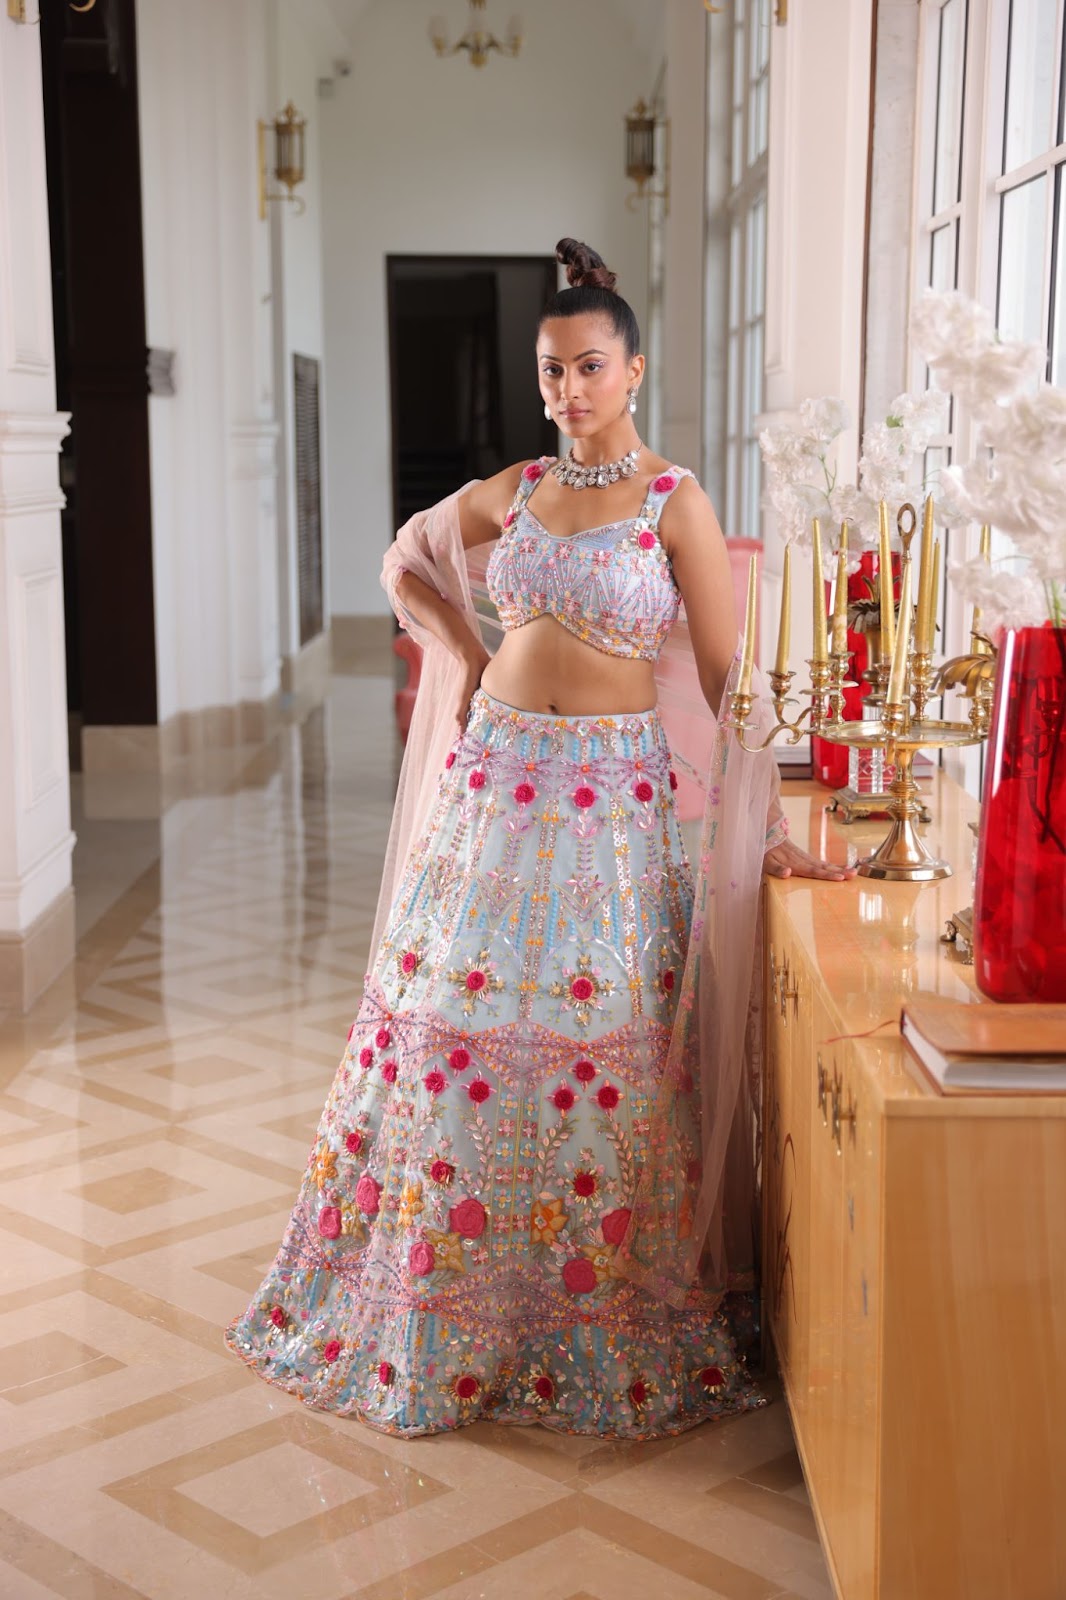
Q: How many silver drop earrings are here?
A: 2